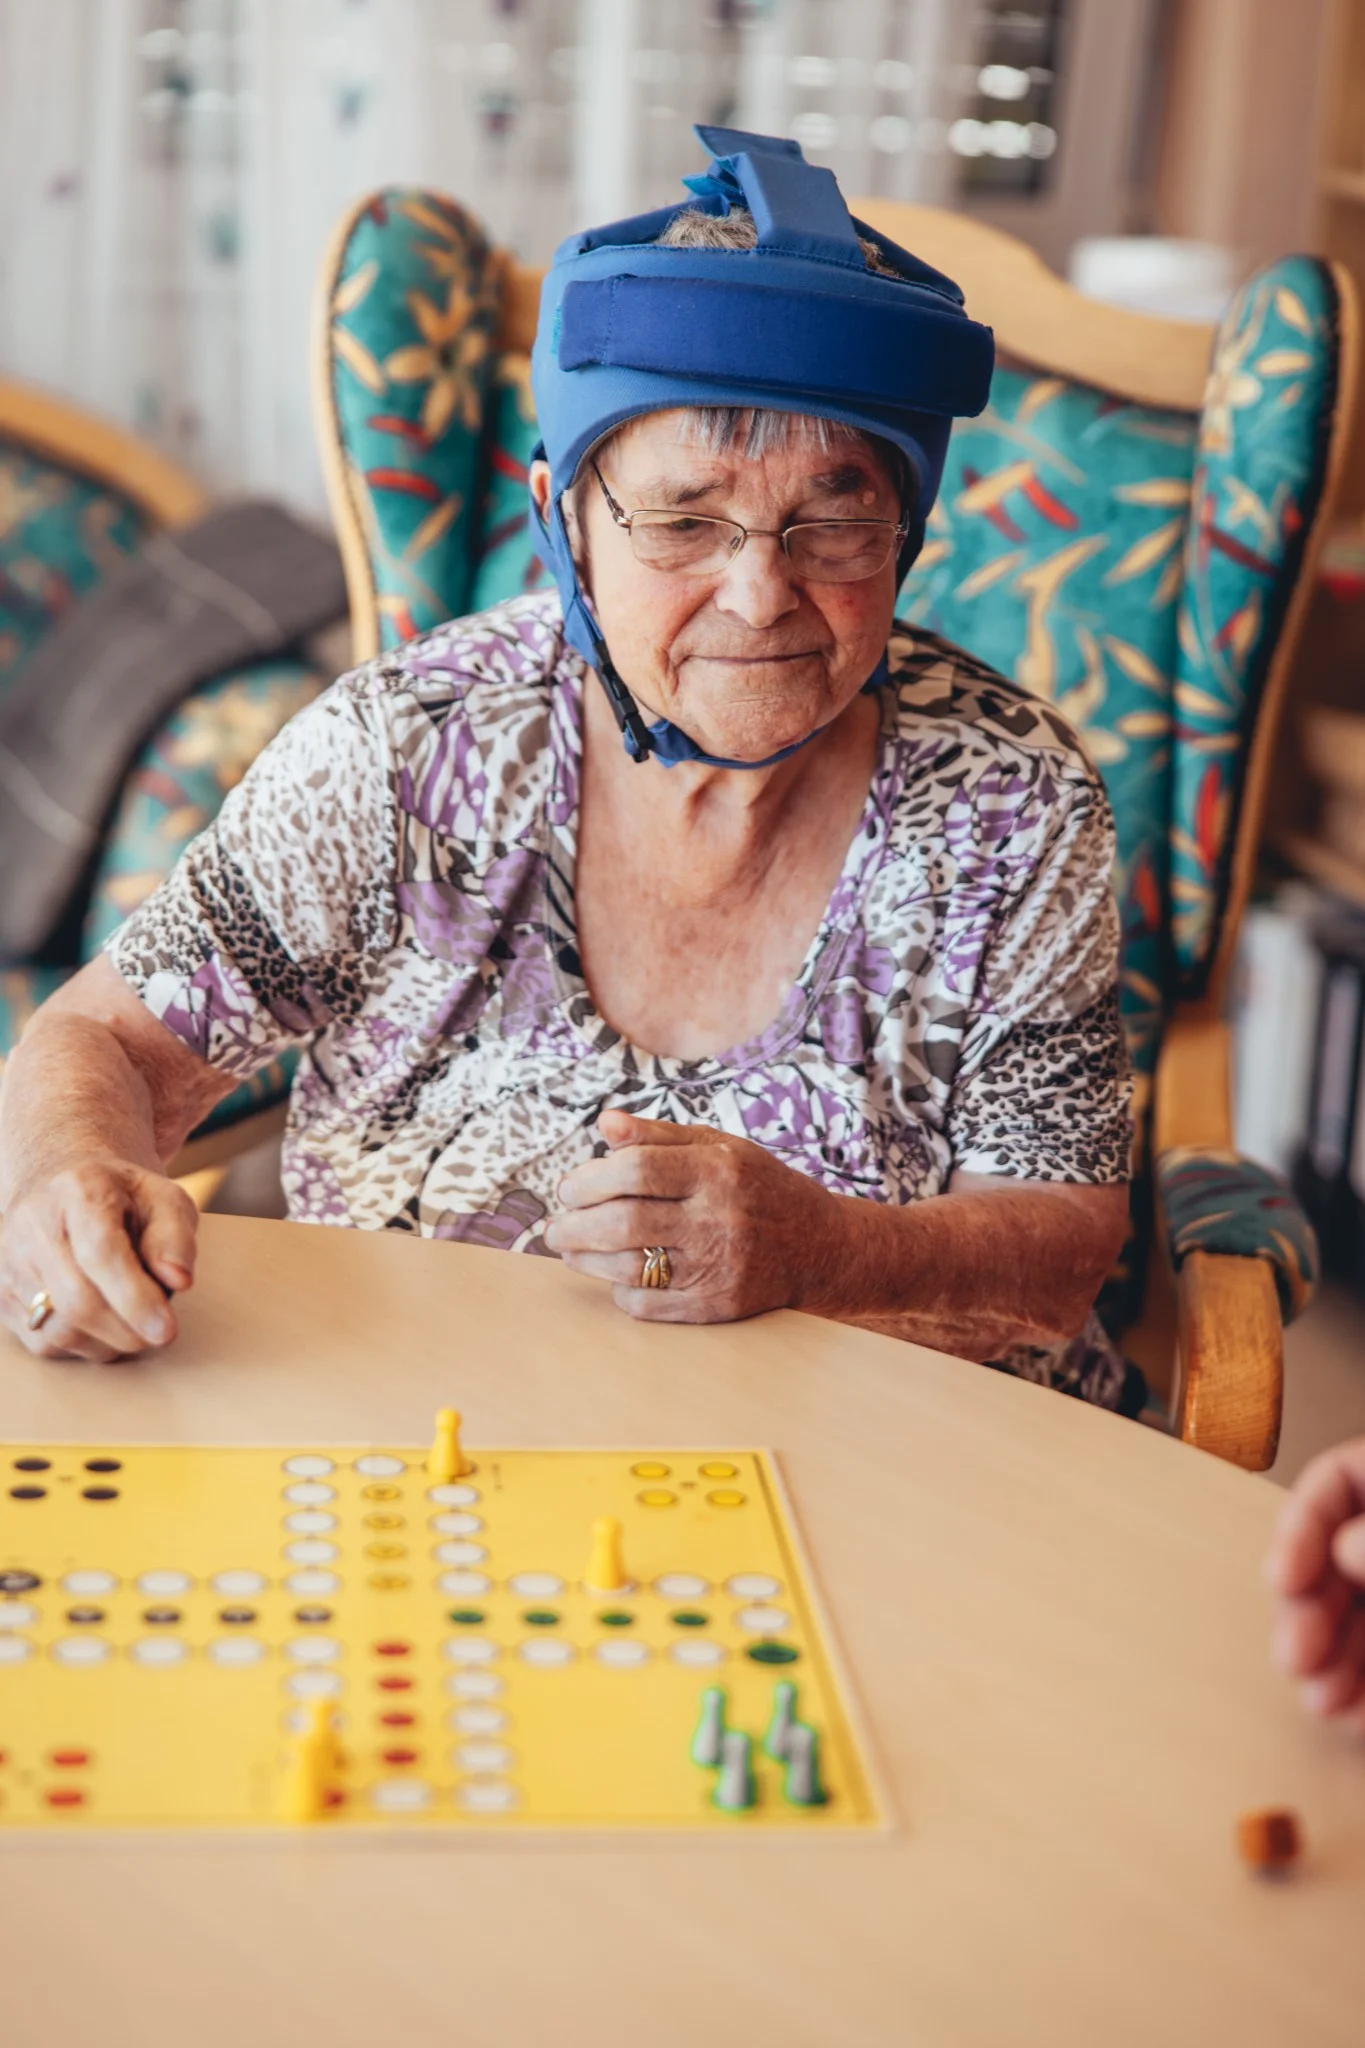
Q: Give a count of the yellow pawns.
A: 4